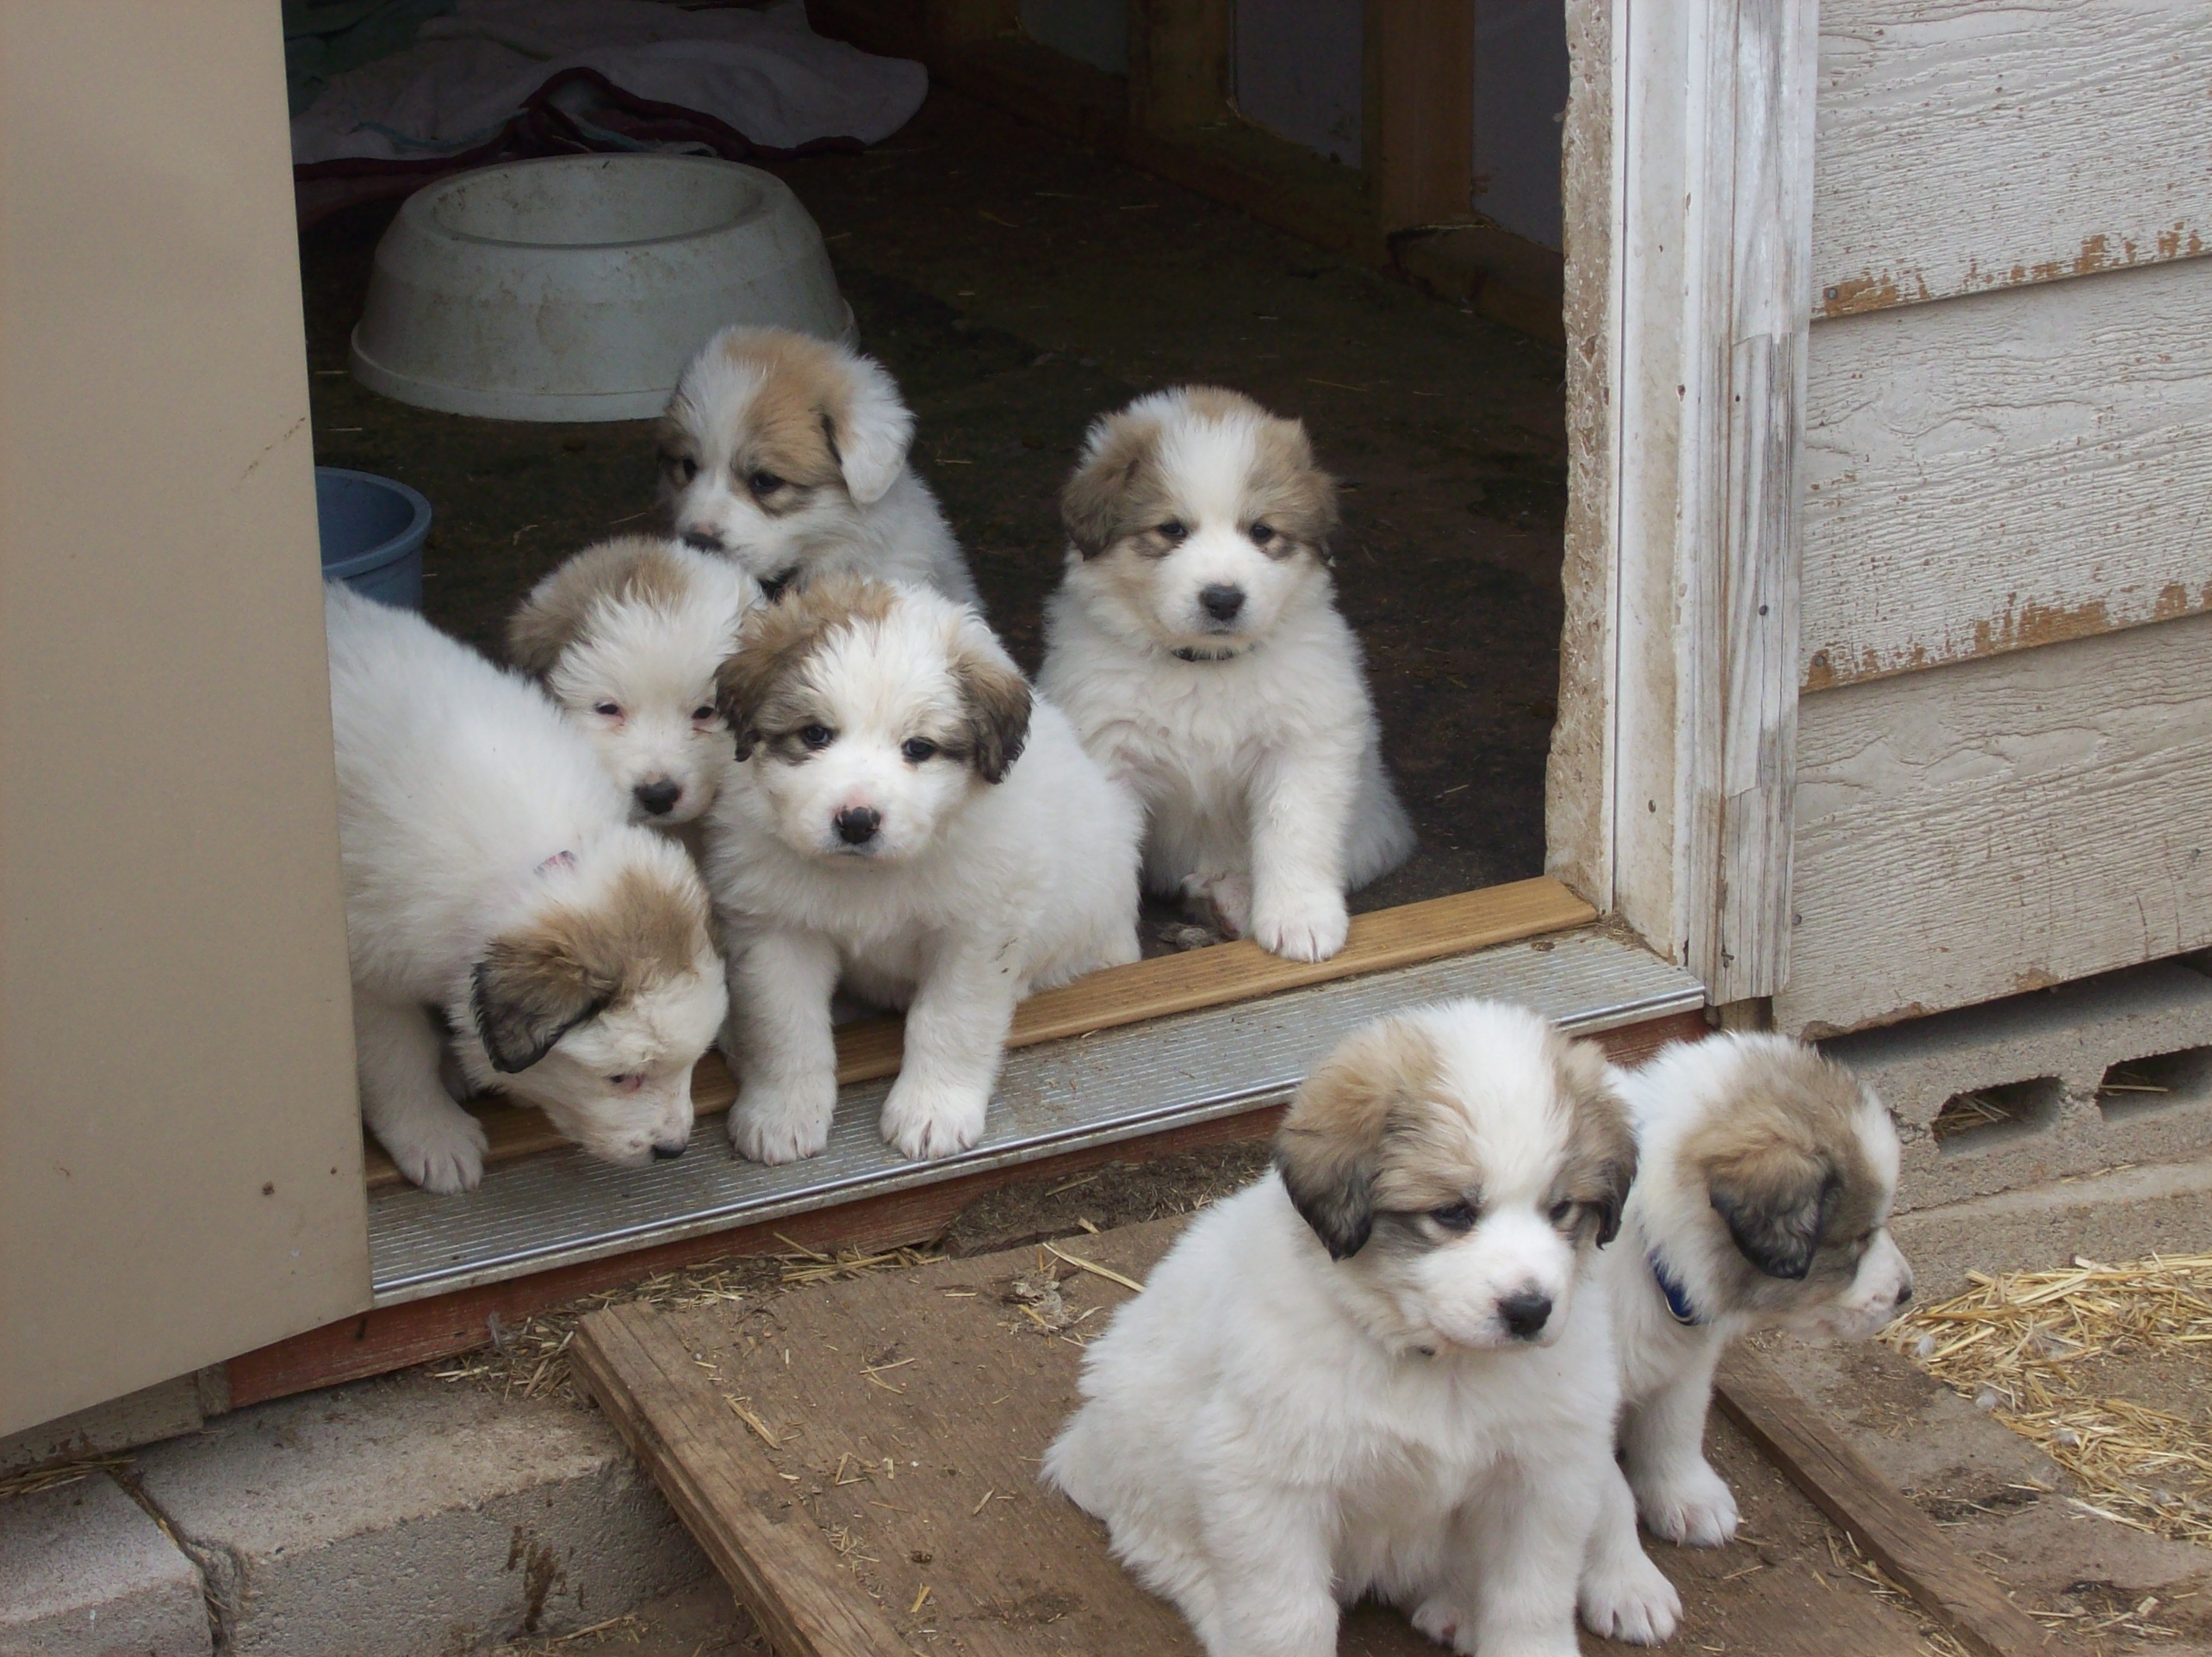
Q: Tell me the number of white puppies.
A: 7